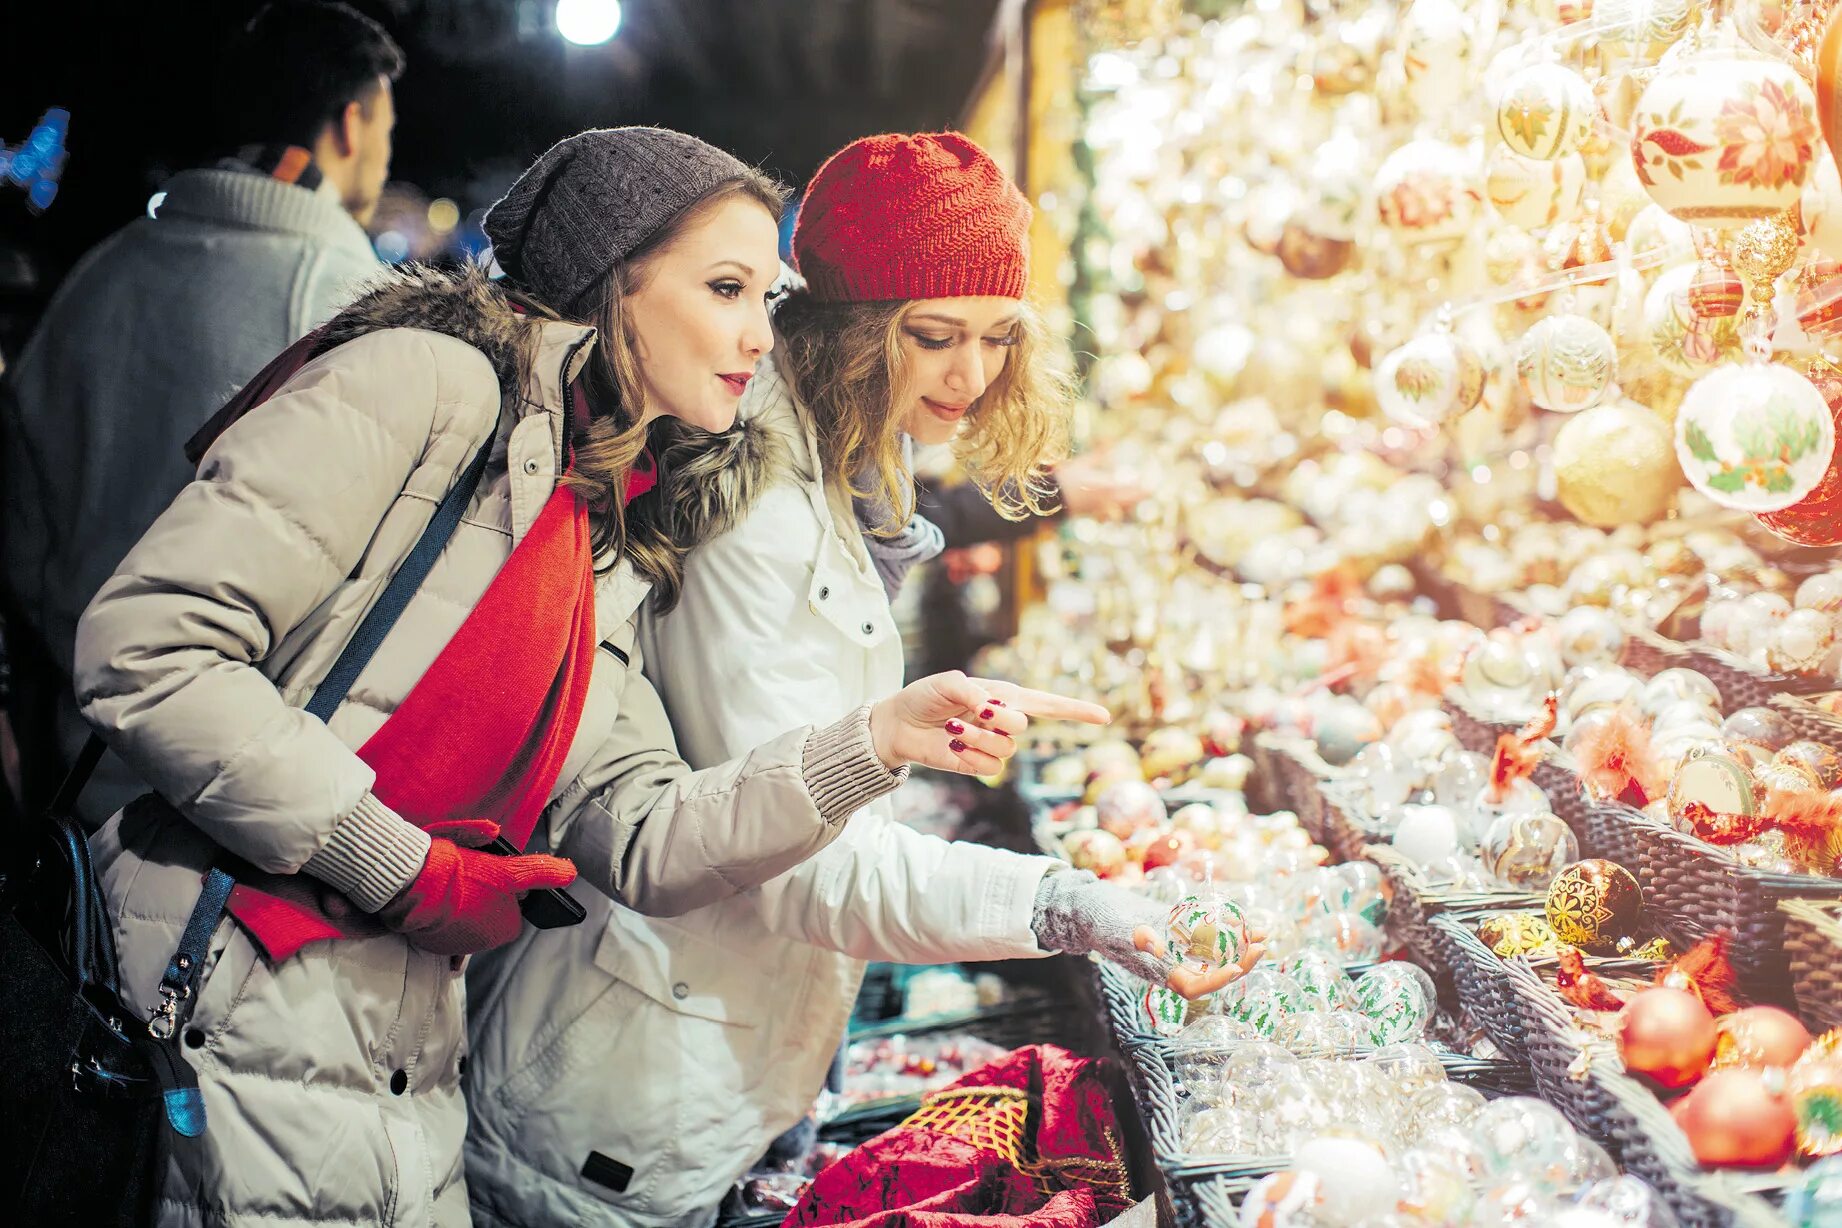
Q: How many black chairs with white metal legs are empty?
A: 0